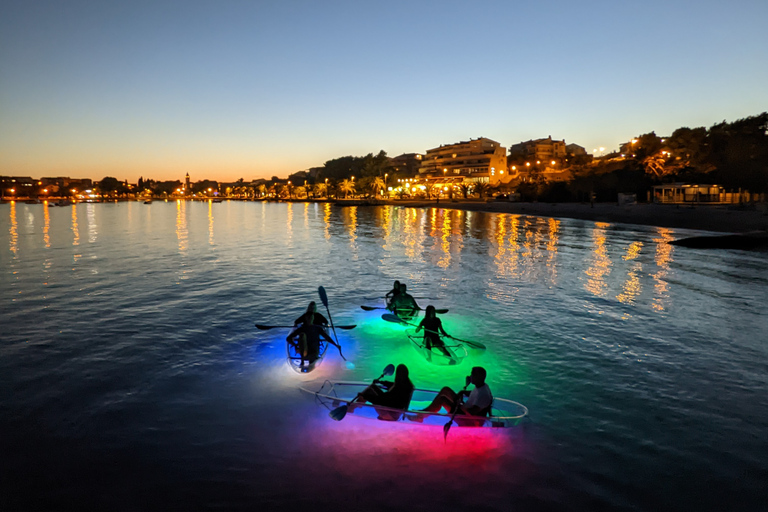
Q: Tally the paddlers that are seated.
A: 7